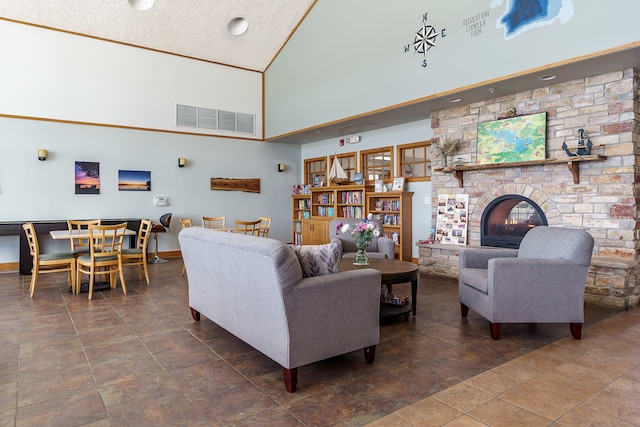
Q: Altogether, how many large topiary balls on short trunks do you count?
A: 0